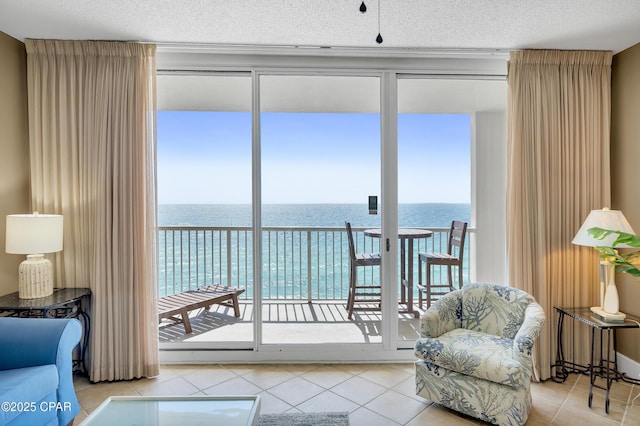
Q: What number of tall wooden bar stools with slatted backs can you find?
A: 2